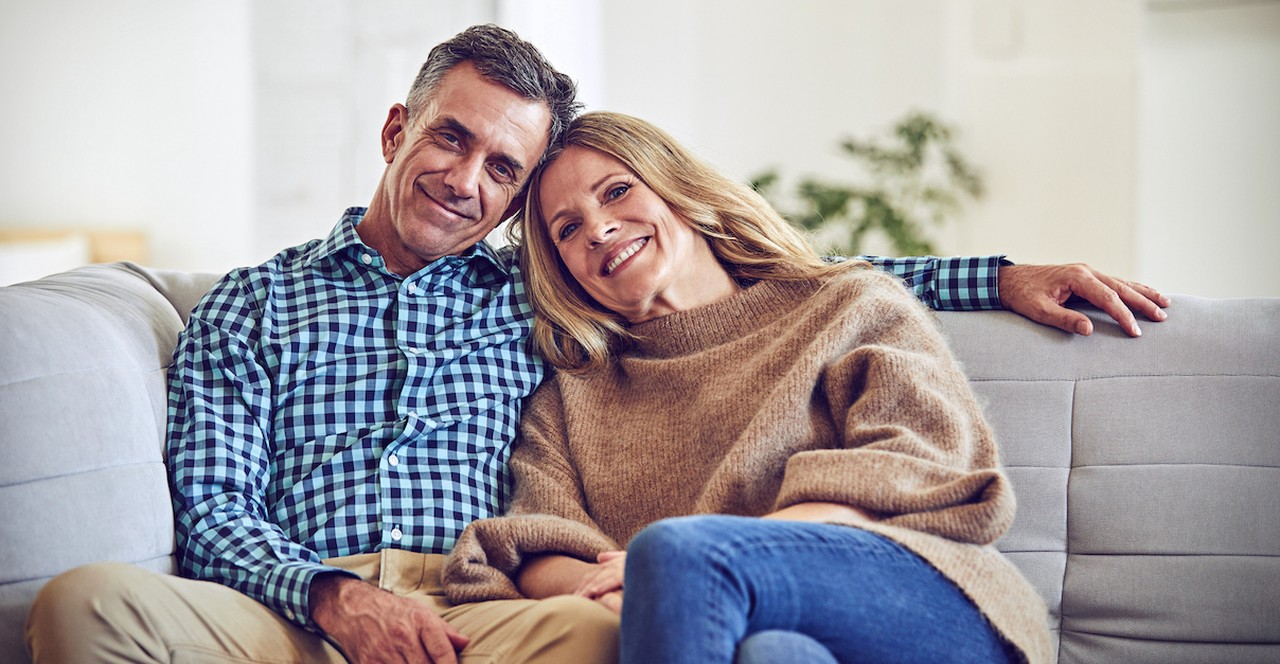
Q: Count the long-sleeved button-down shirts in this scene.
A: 1